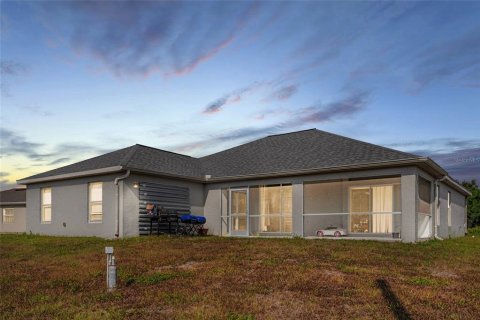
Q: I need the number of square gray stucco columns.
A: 2